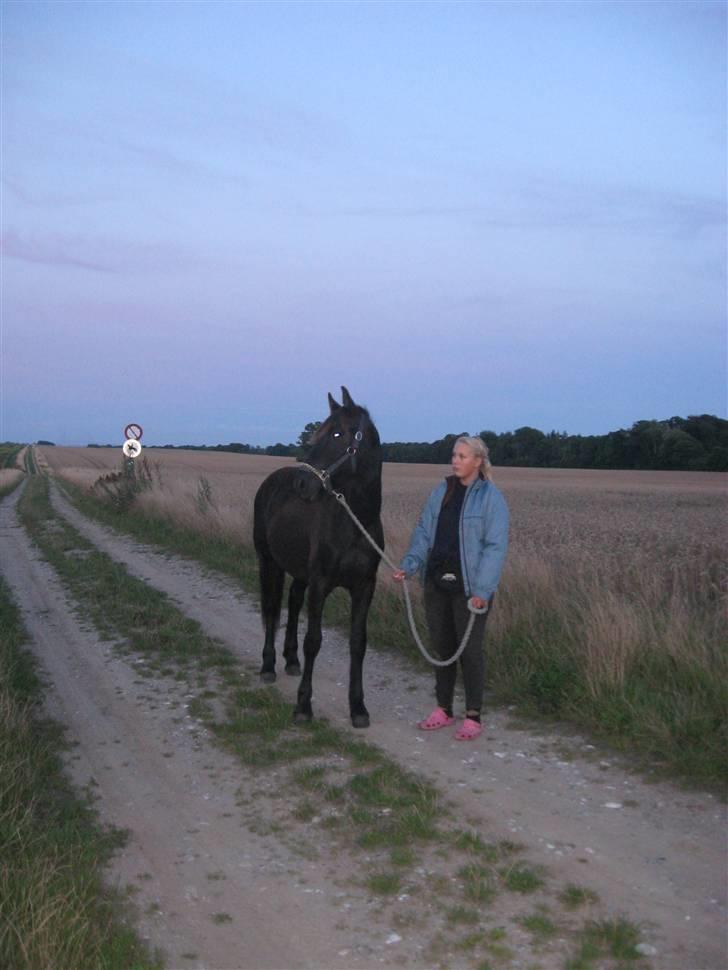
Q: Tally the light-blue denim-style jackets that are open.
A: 1